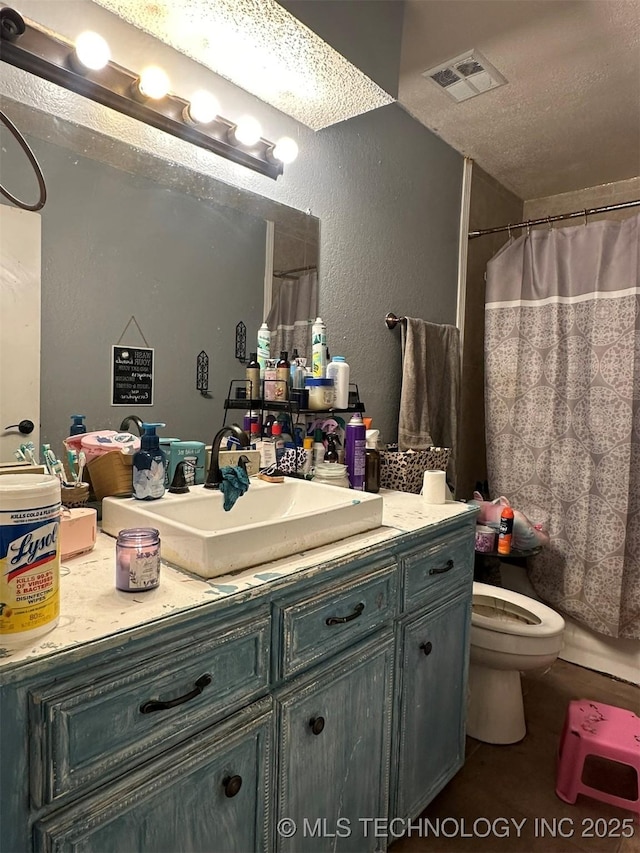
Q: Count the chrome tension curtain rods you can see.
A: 1